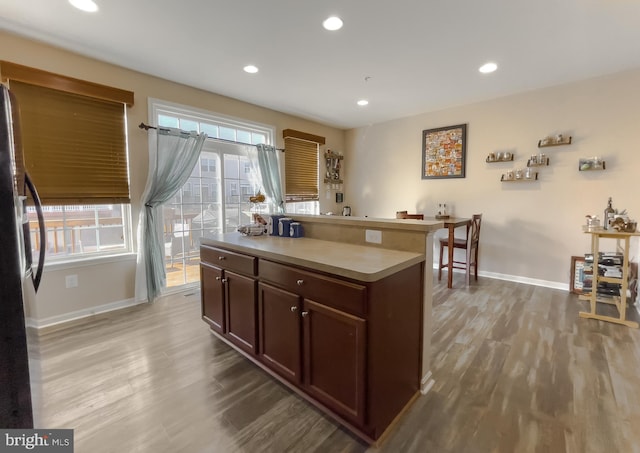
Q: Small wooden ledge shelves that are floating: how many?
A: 5